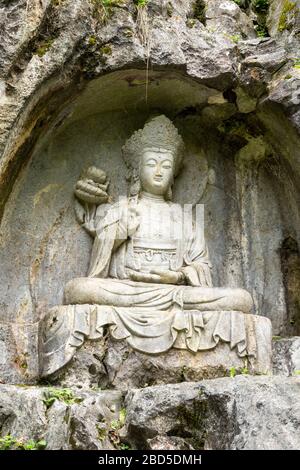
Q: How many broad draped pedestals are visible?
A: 1